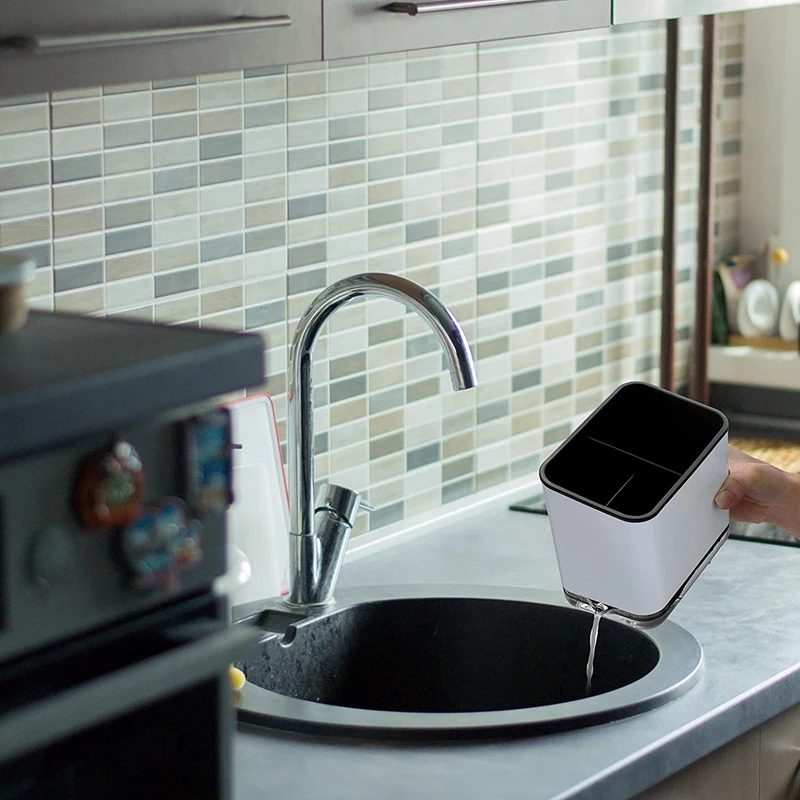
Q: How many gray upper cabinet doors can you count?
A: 2